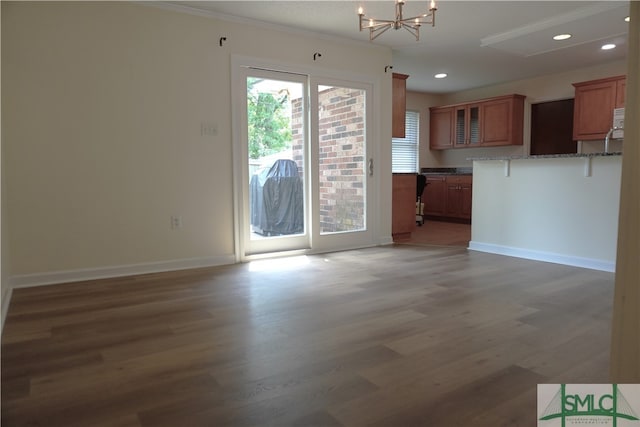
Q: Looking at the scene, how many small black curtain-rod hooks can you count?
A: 3